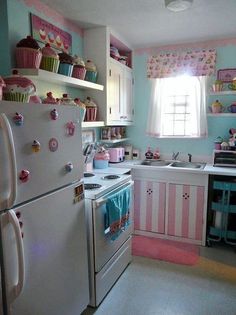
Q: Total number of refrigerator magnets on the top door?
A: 7